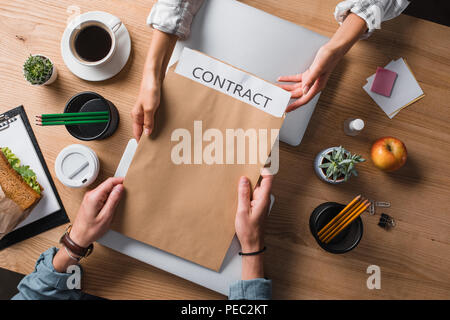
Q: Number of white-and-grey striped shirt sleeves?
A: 2